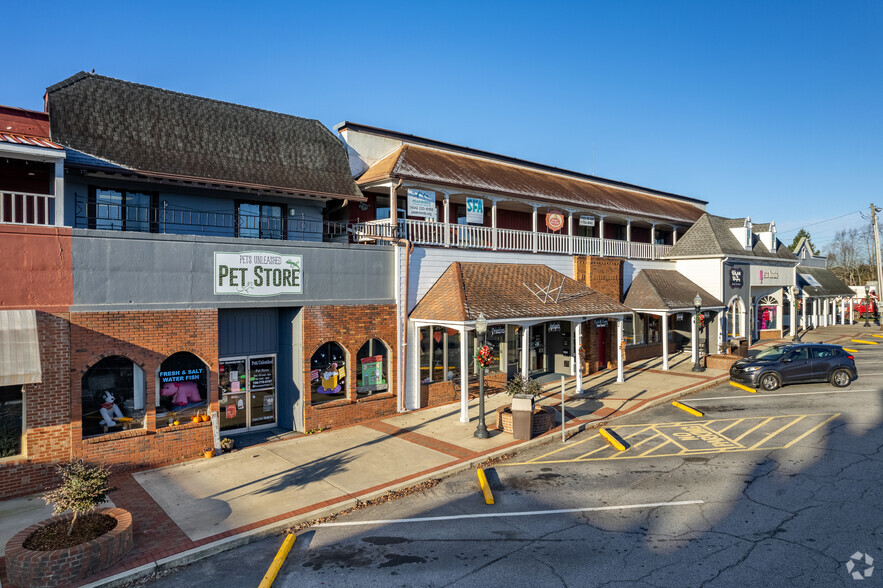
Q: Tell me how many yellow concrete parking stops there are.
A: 8